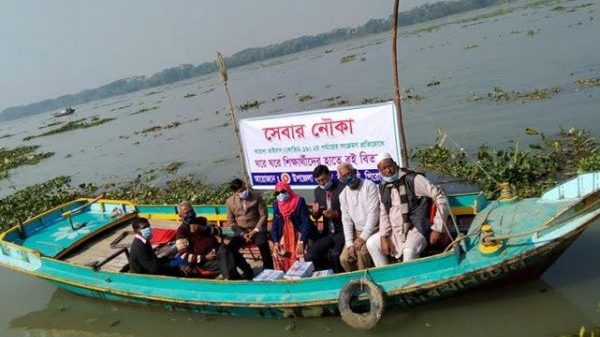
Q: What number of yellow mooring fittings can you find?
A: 2